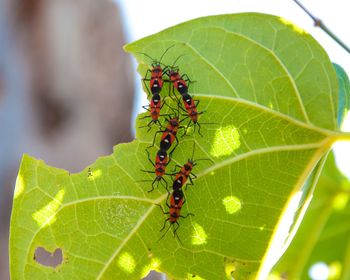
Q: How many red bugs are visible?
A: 8